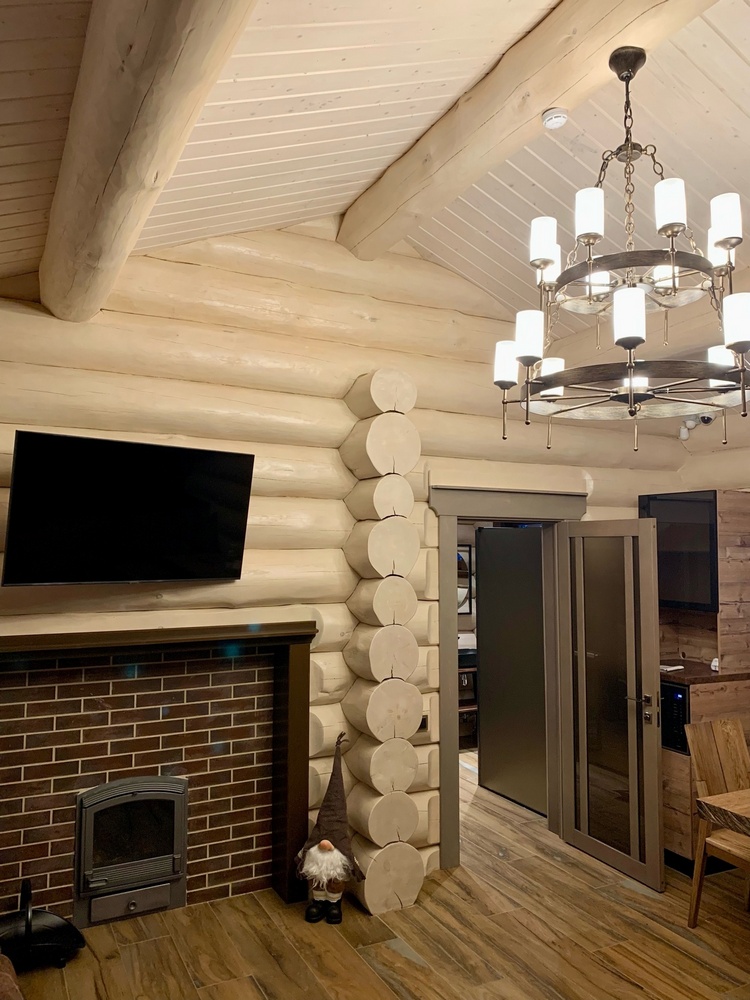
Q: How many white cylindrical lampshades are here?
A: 15